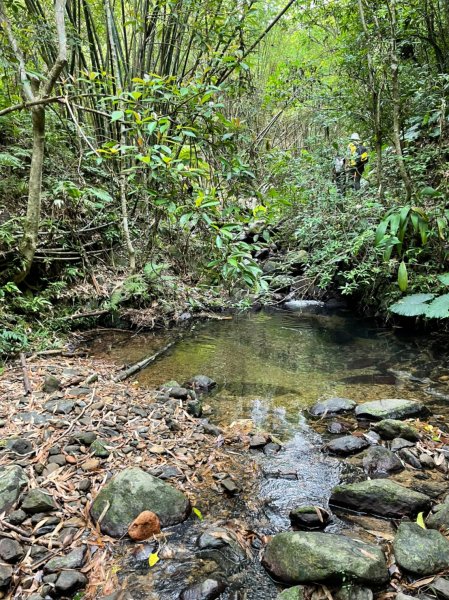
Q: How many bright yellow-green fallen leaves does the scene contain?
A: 3